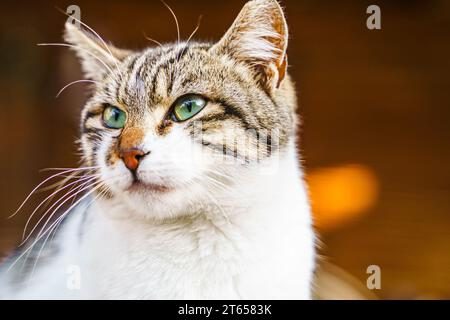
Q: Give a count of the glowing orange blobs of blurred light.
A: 1